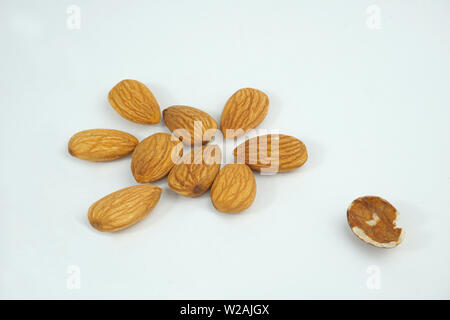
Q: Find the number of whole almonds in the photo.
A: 9